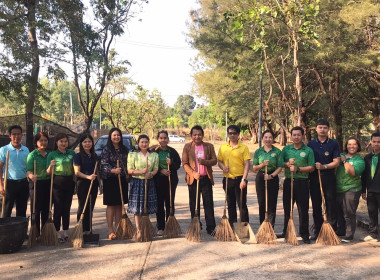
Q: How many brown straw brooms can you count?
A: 11